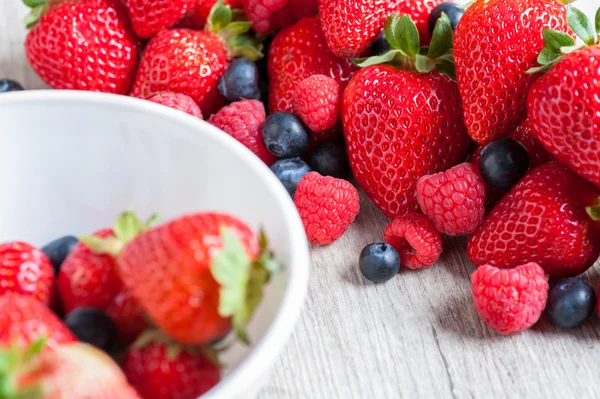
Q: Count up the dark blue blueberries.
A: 12